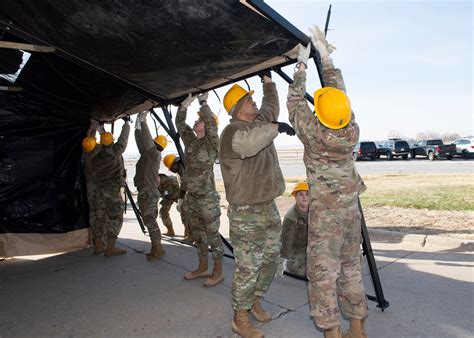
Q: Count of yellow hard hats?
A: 8